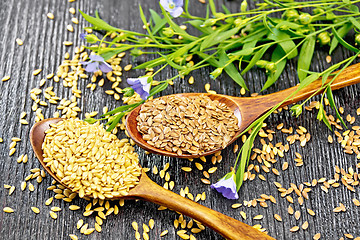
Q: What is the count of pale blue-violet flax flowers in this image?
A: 4